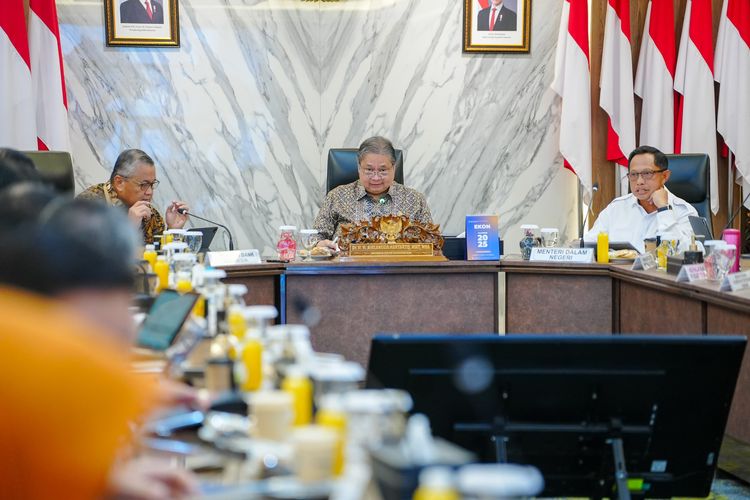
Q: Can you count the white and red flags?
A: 7